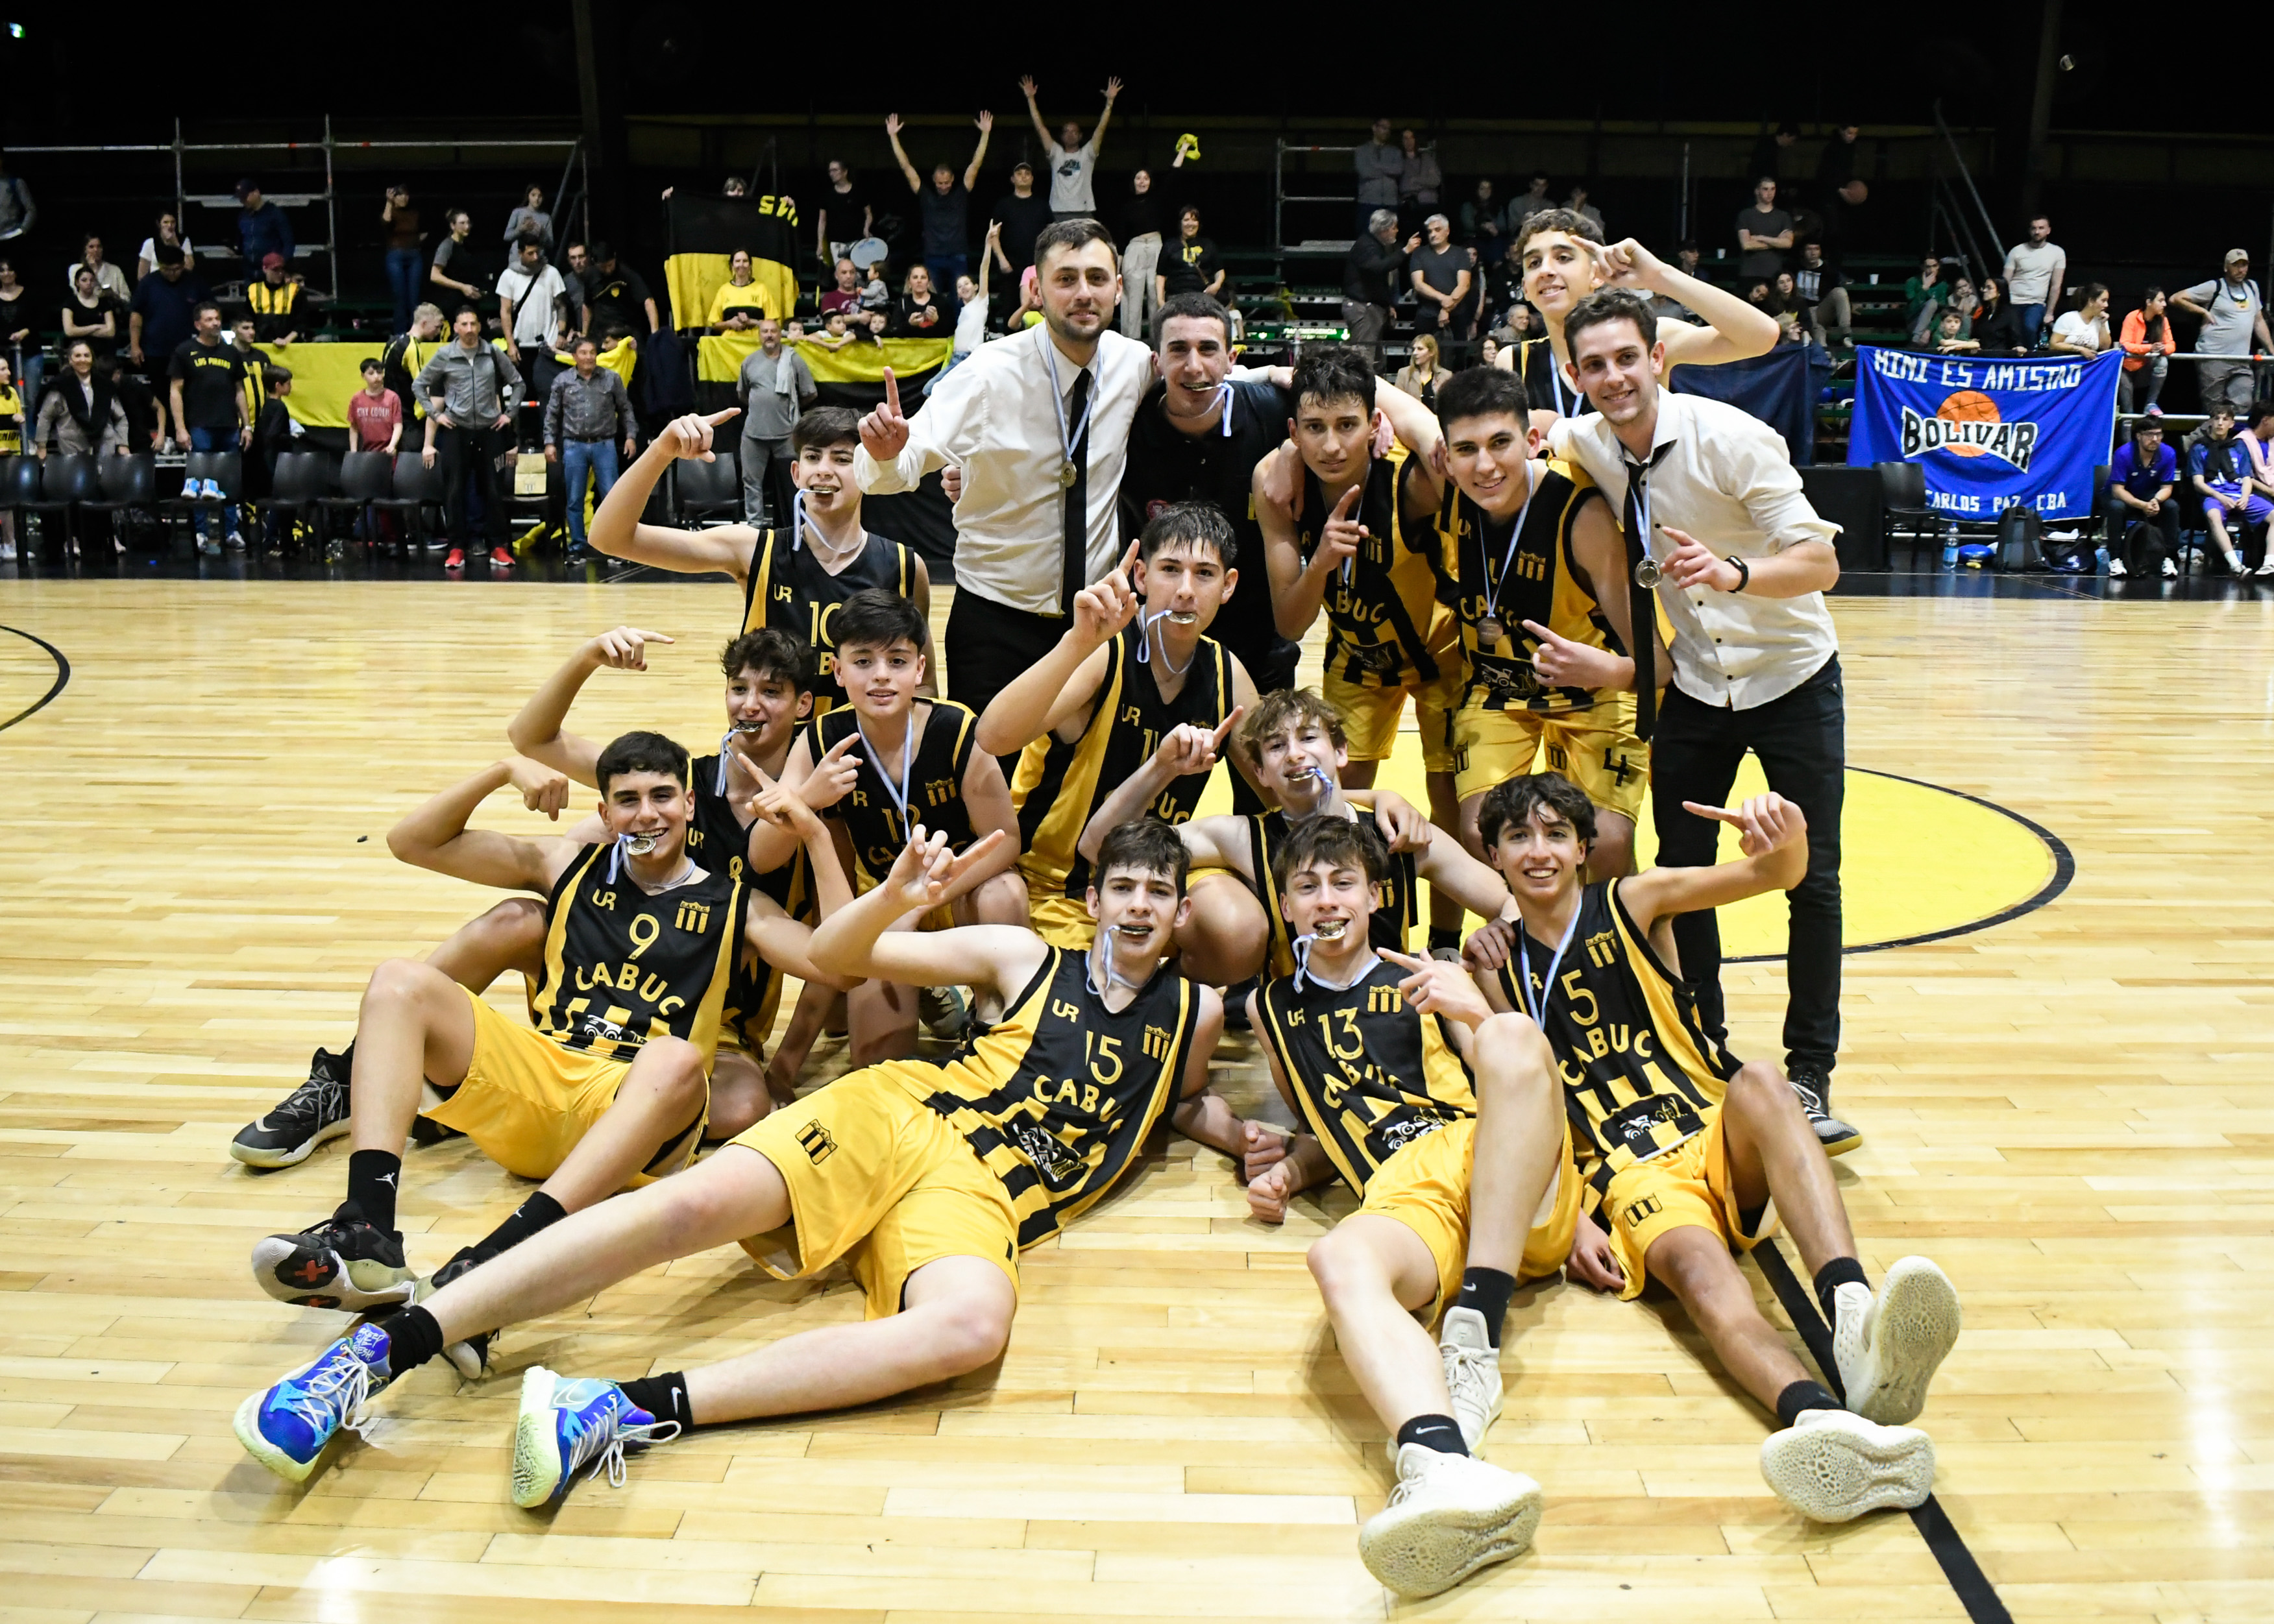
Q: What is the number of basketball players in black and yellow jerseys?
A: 12